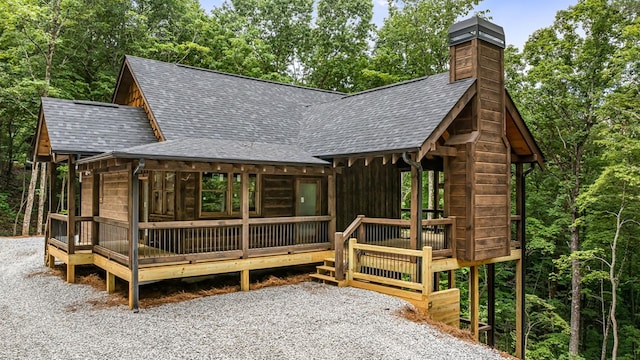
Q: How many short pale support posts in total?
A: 5